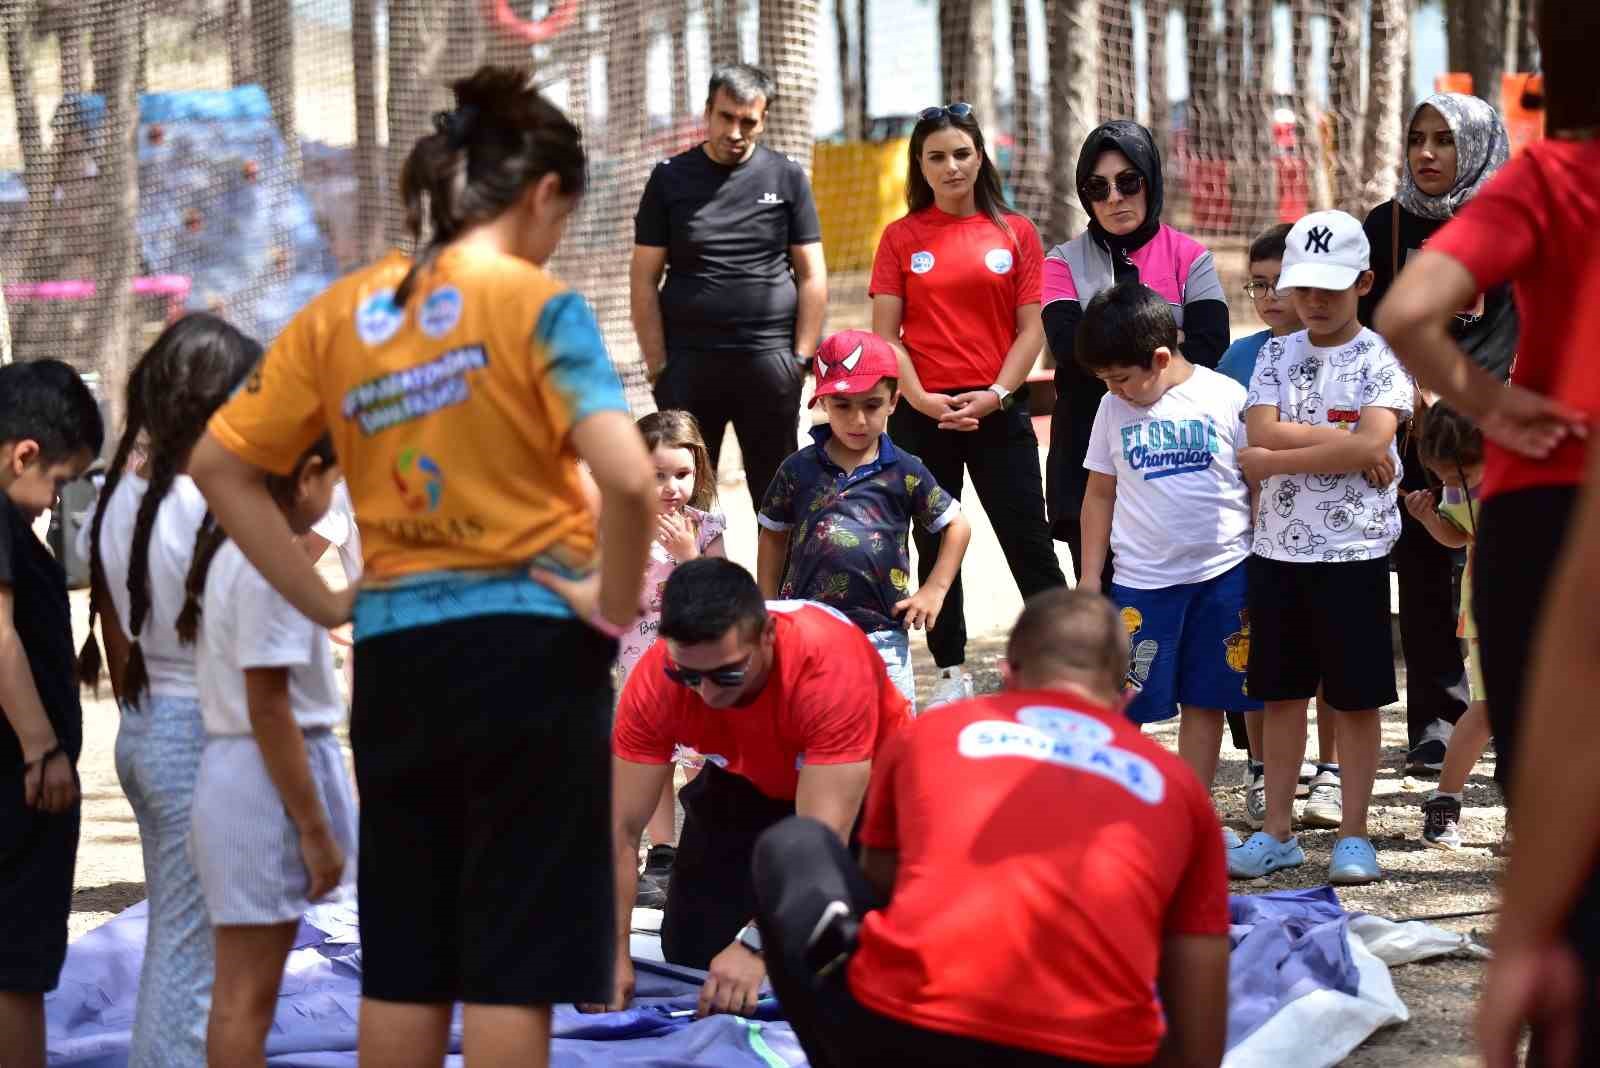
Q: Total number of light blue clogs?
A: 2